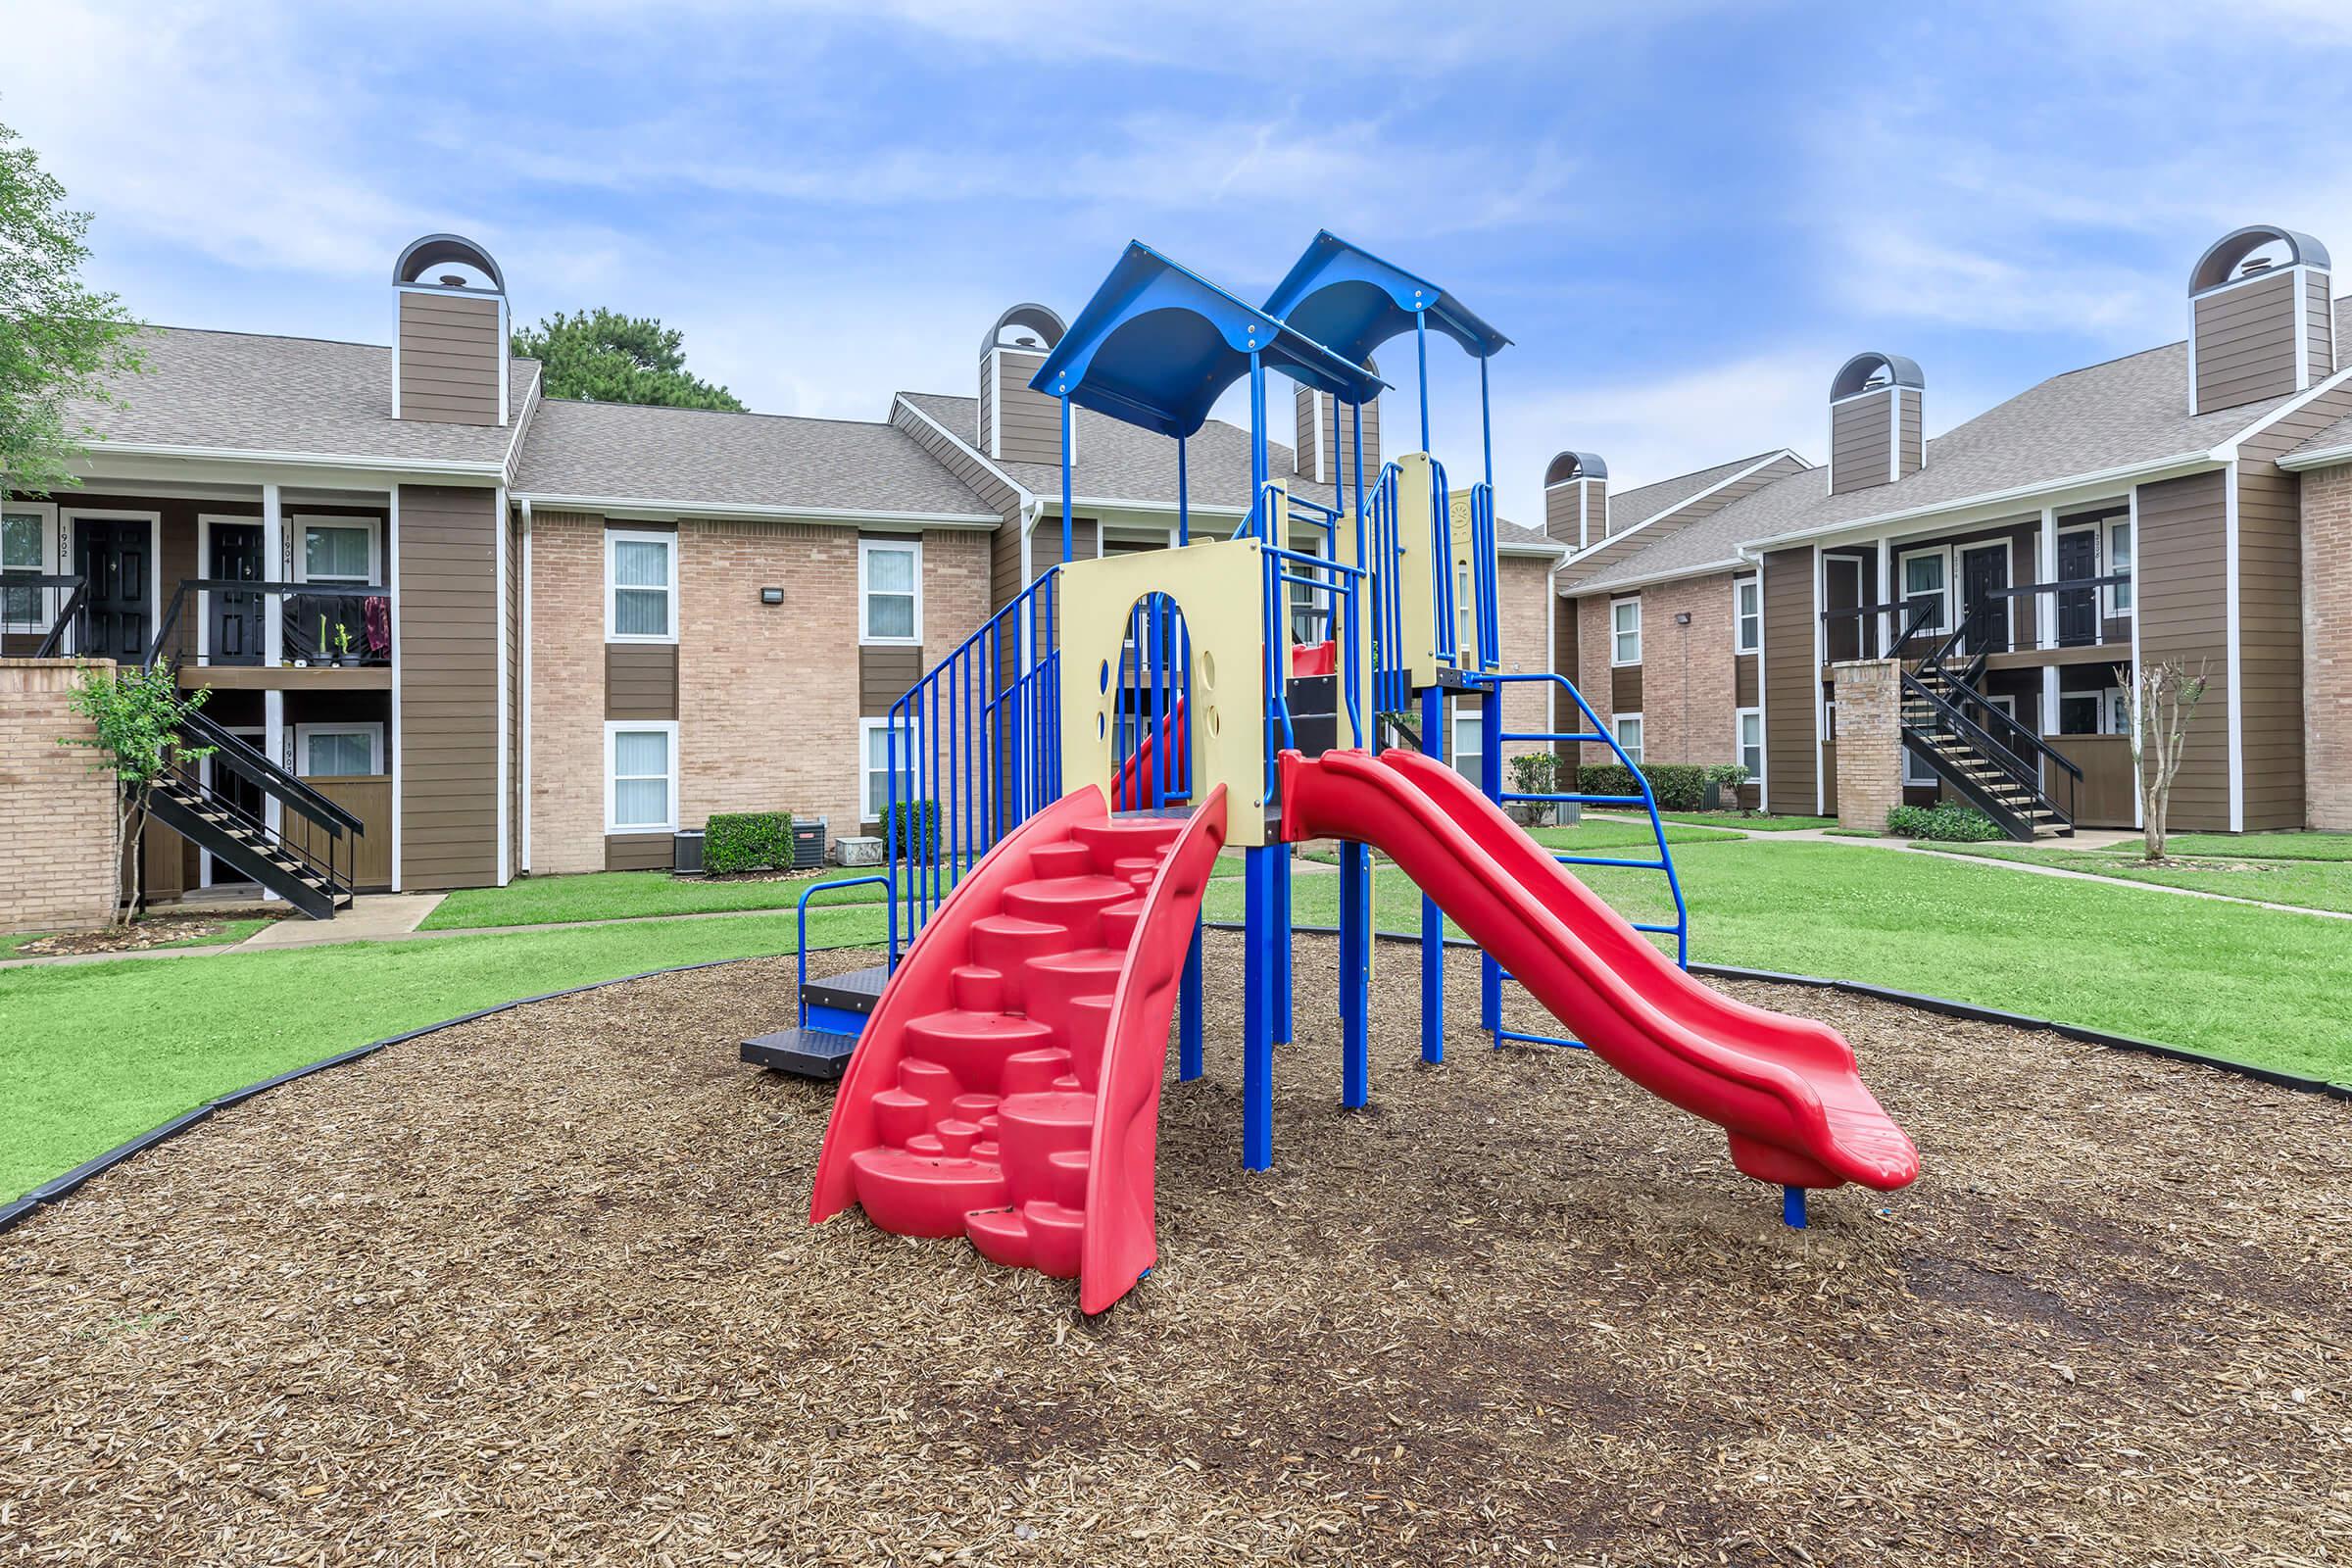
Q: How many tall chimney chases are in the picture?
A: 6